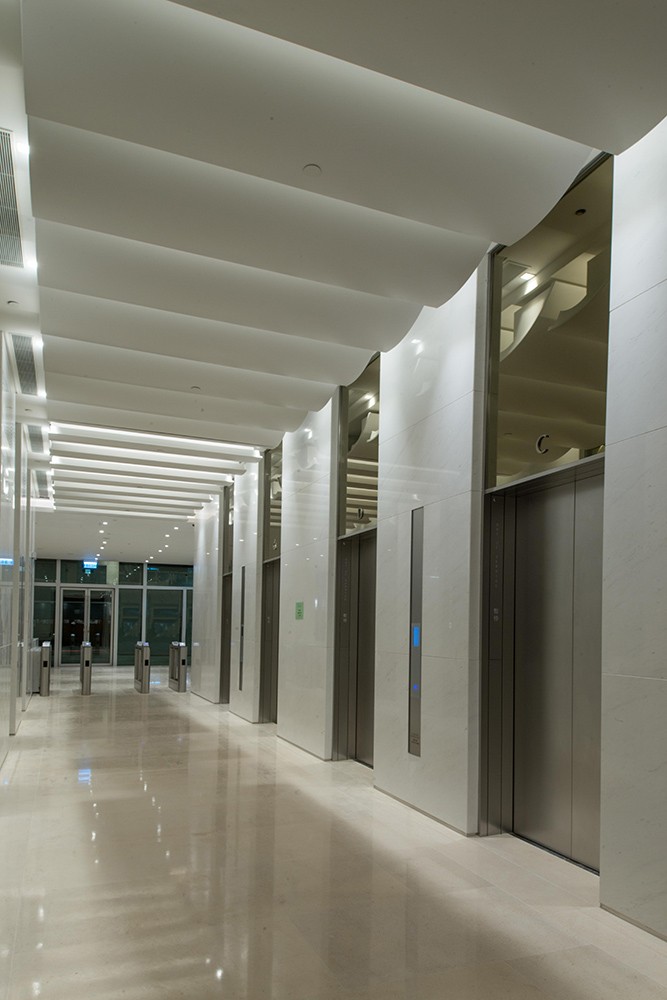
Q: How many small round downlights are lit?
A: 12